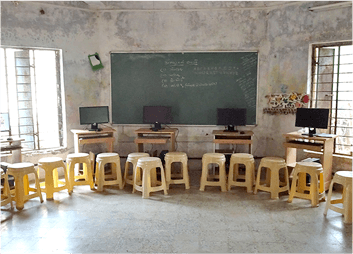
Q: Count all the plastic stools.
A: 13